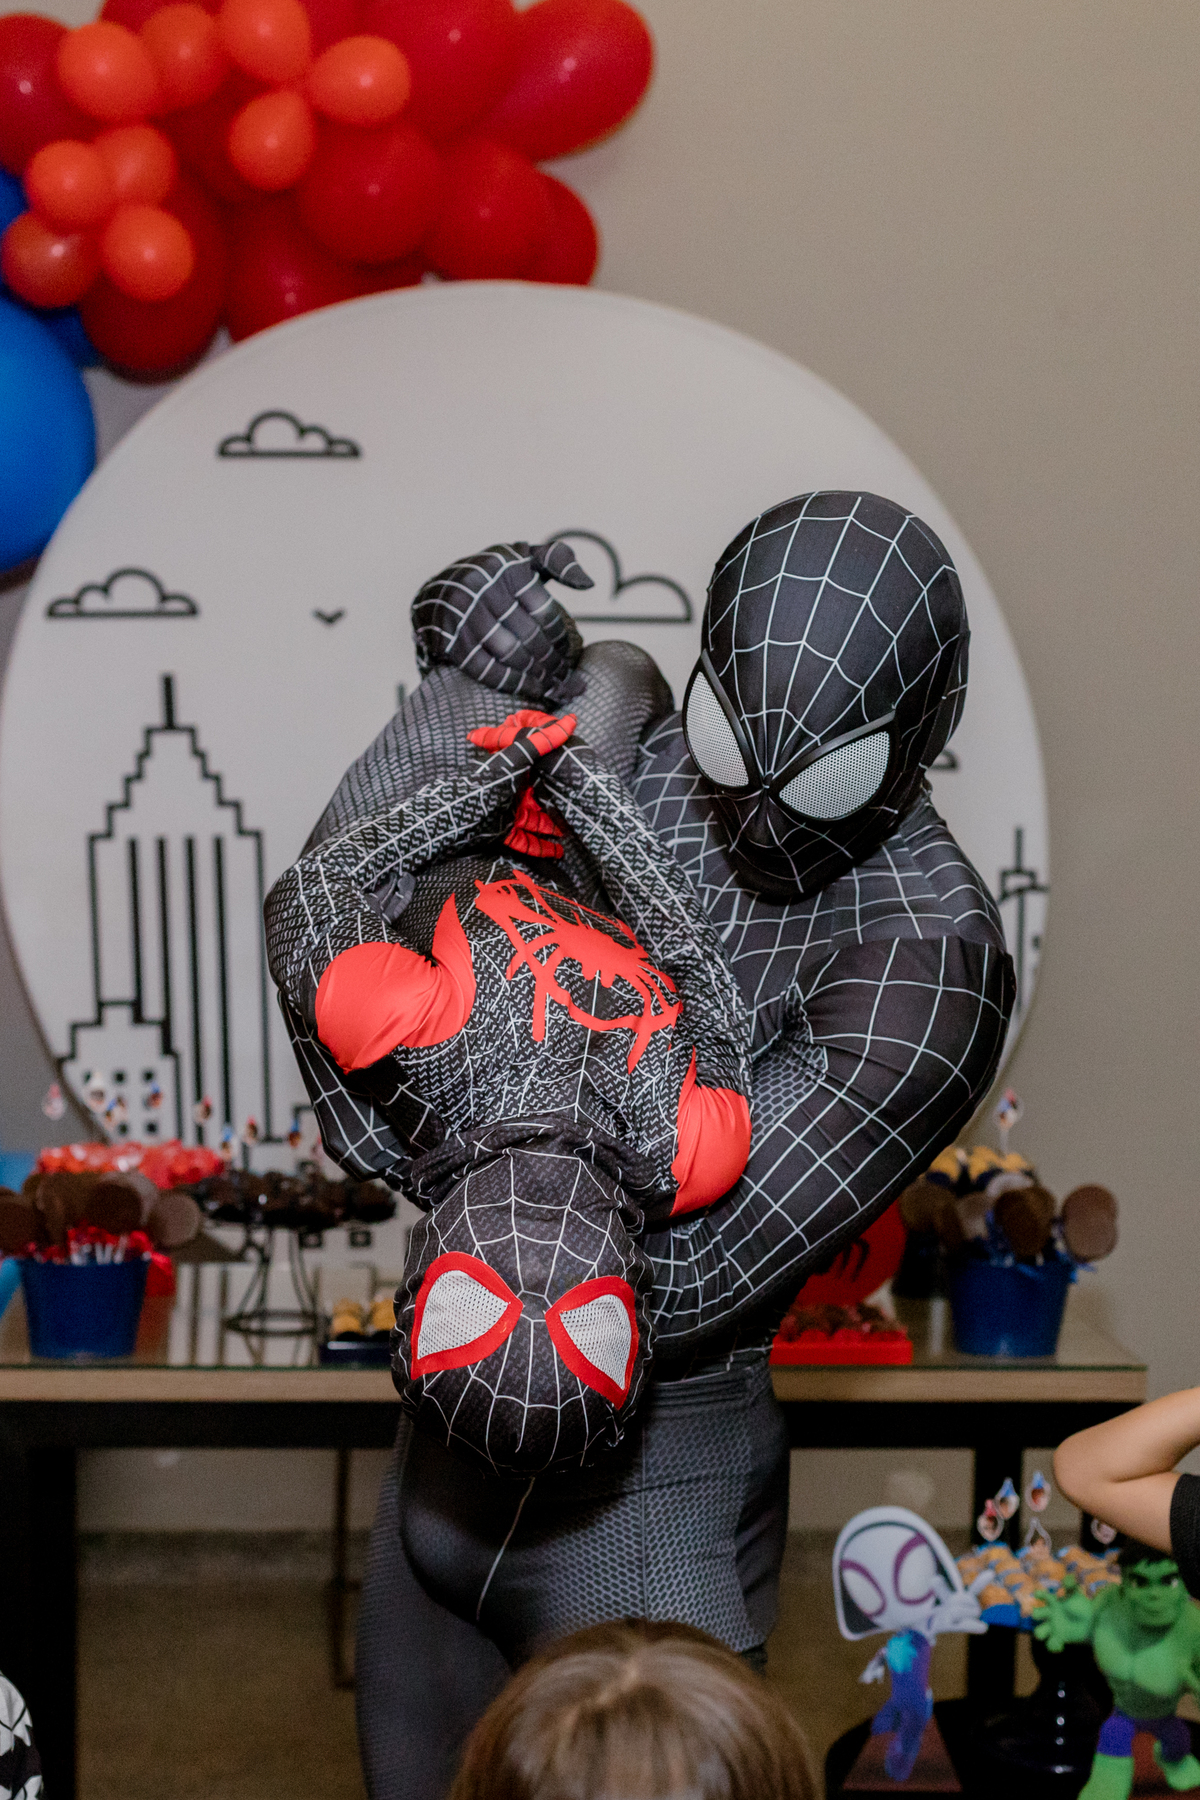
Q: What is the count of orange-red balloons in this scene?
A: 9